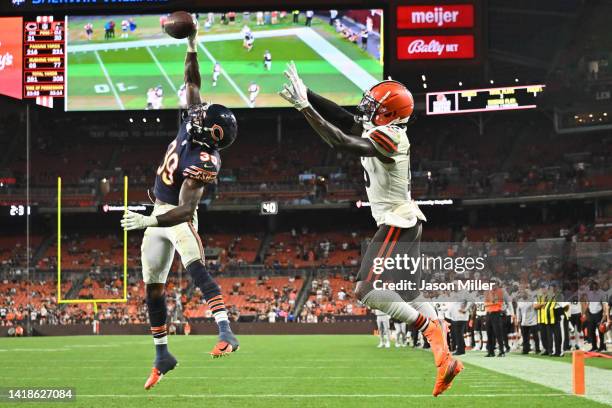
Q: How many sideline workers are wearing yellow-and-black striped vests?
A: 2